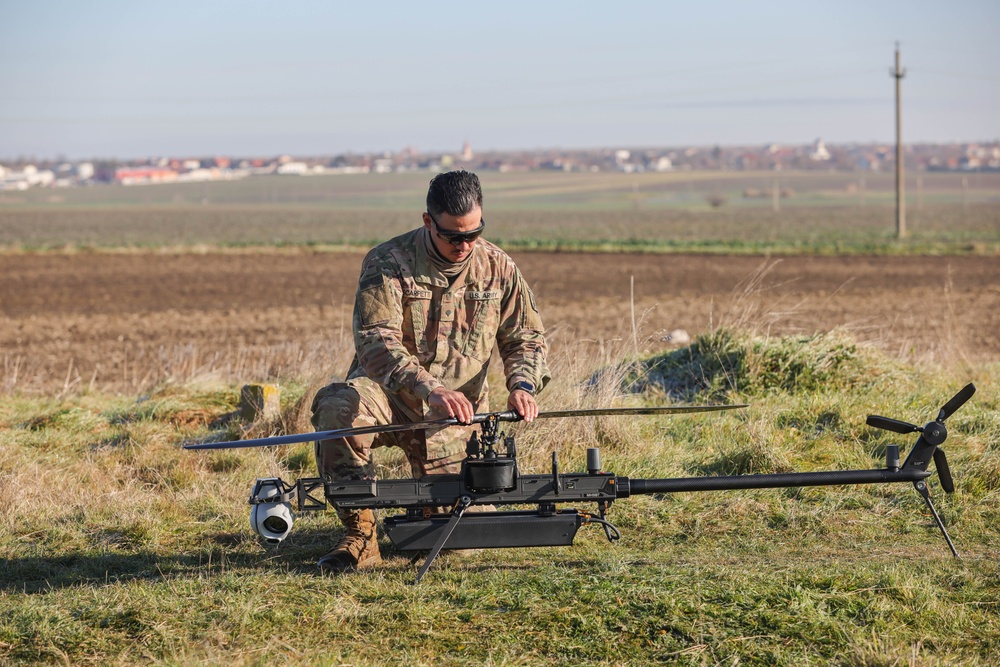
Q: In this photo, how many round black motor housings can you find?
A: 2